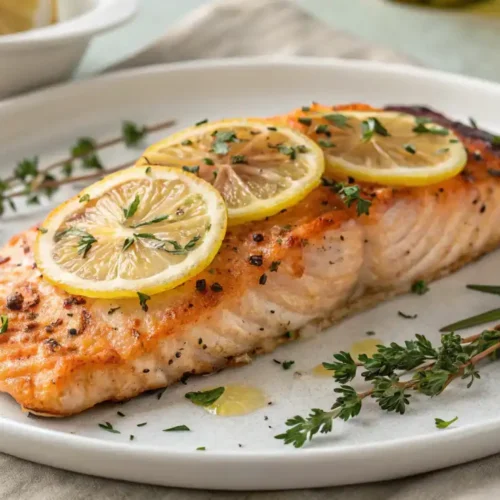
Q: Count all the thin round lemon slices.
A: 3